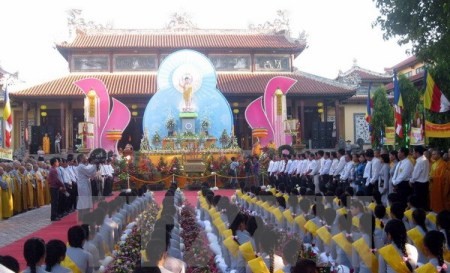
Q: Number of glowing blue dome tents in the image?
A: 0